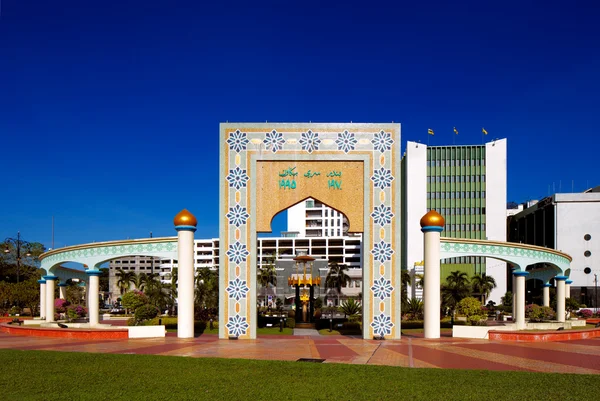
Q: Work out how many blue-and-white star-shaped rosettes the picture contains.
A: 15